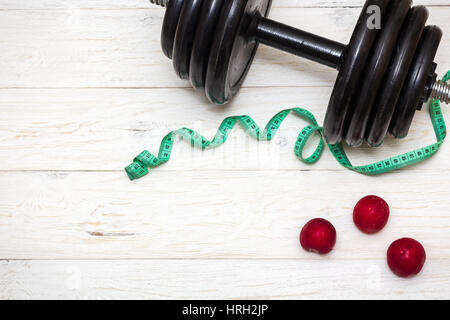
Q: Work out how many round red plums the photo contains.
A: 3